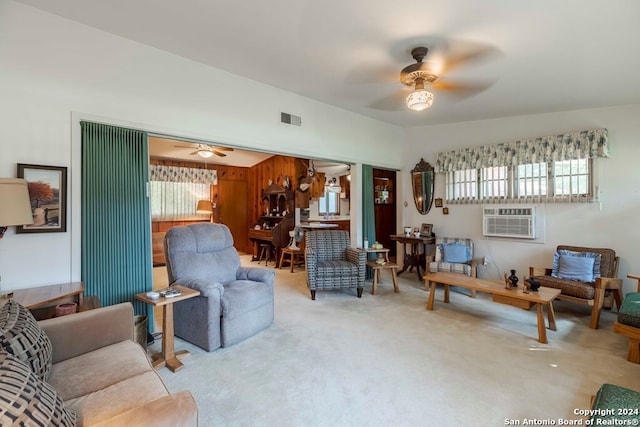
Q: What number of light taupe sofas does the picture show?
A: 1